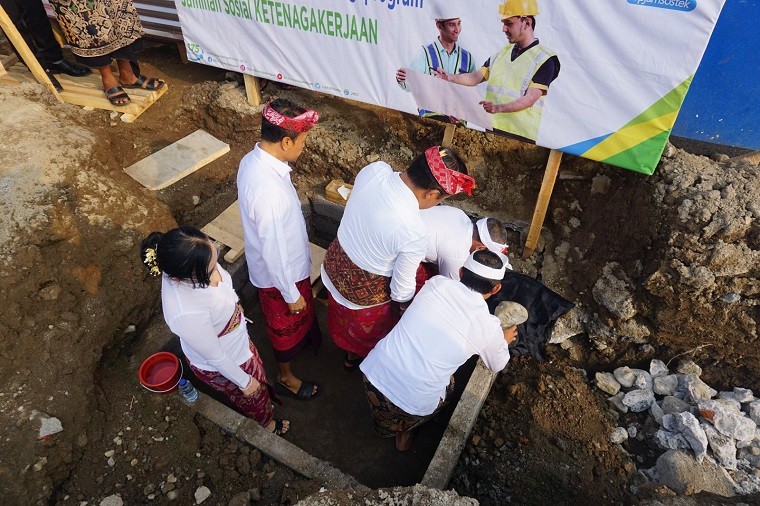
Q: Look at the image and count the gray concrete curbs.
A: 2